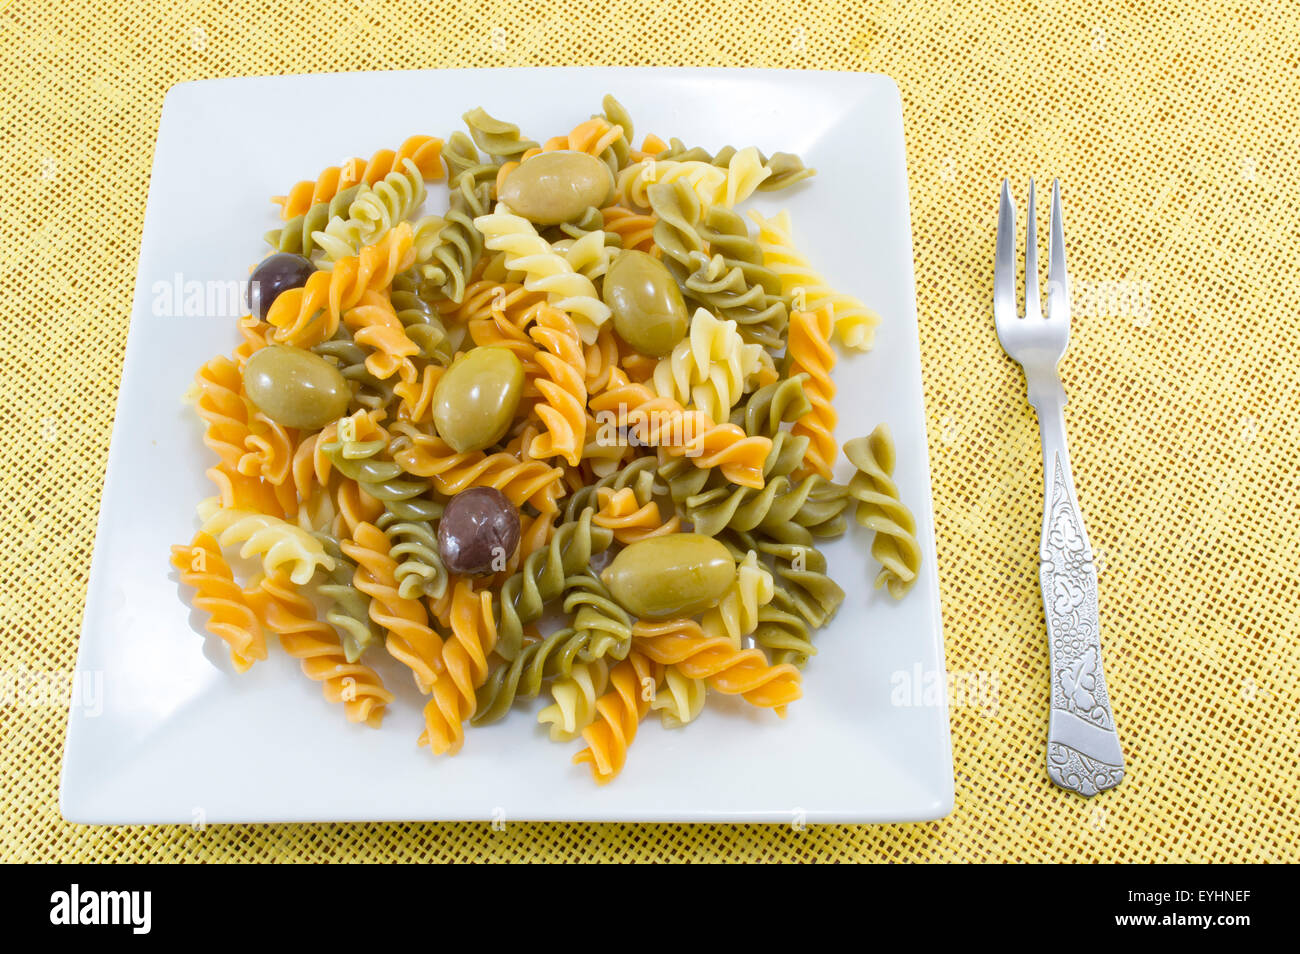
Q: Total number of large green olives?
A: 5